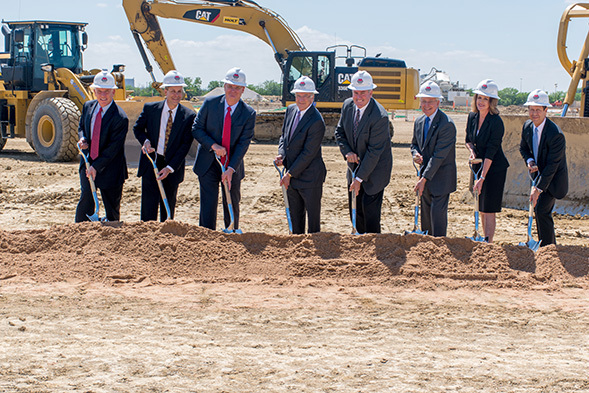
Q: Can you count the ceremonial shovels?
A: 8